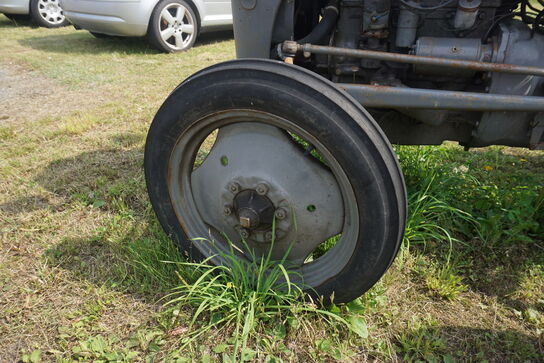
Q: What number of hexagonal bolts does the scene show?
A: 6